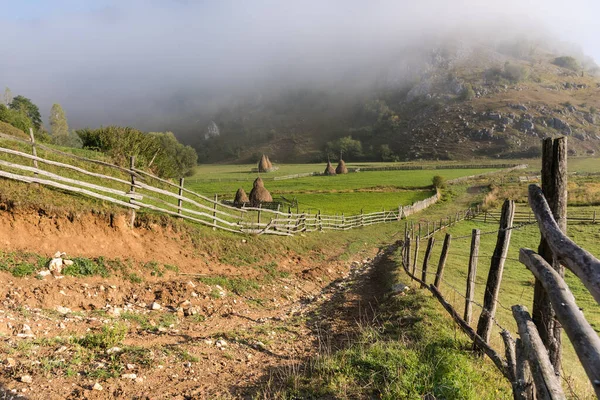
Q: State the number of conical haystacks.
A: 6